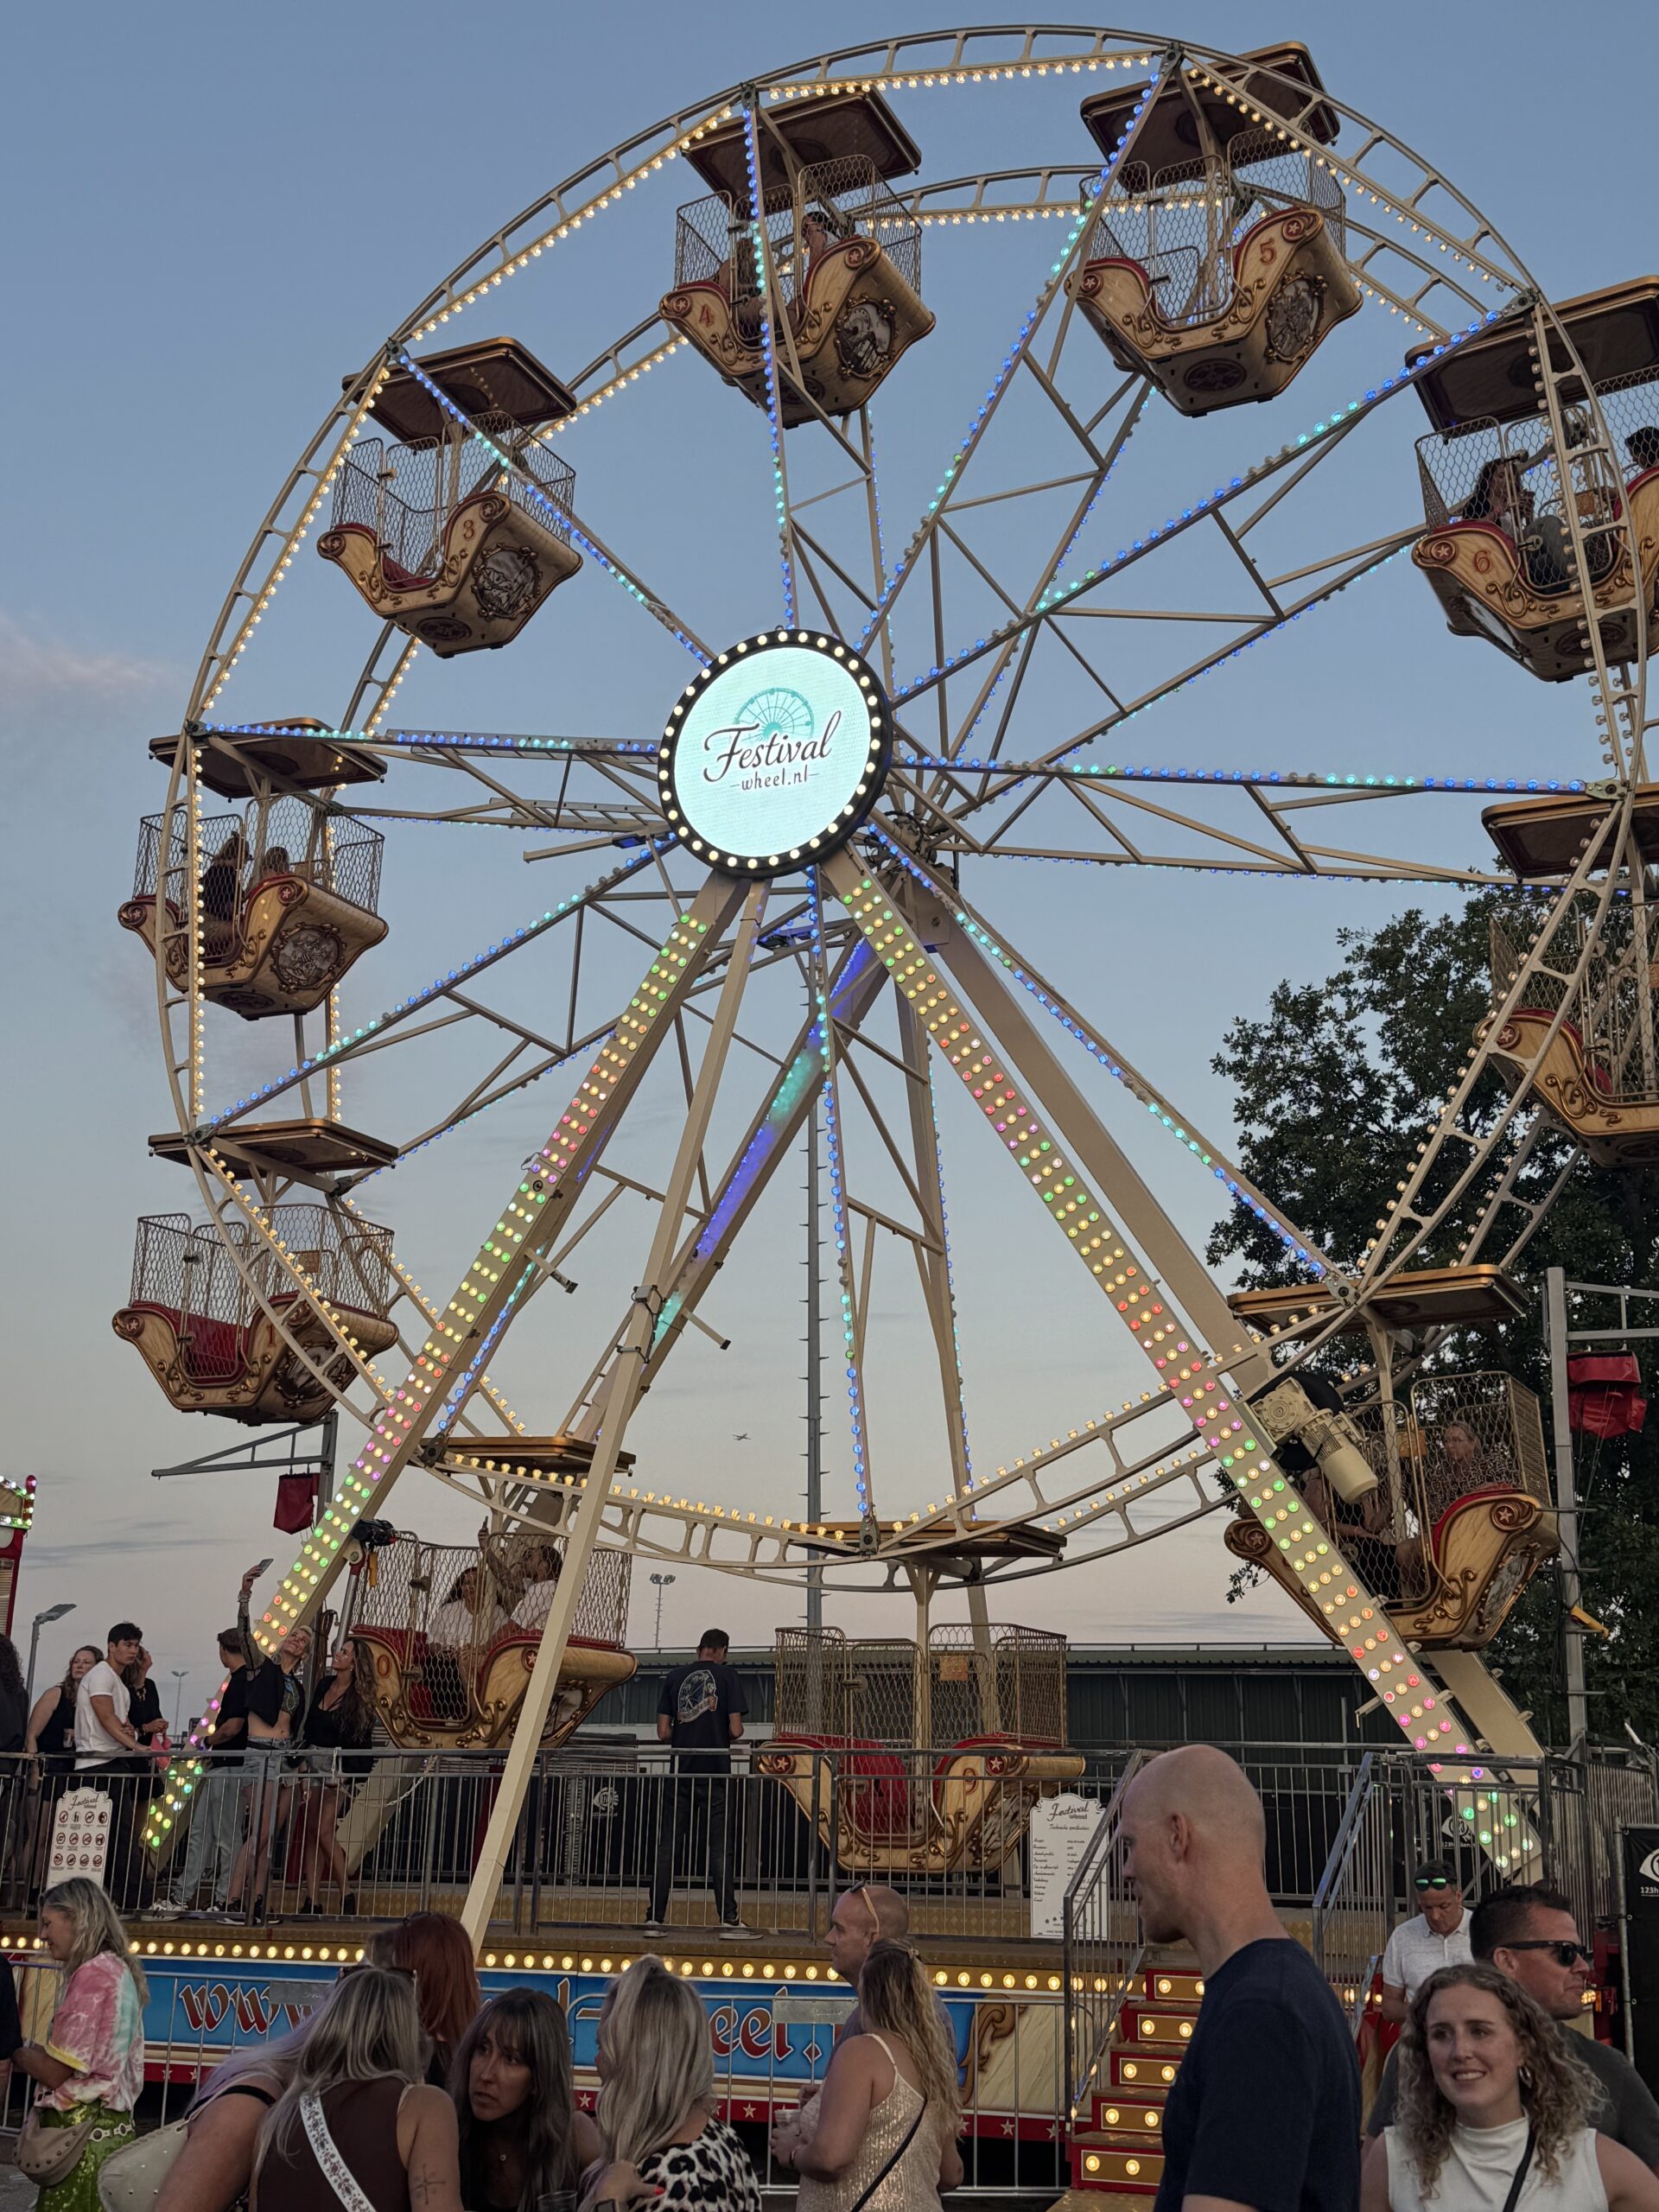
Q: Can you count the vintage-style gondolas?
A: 10